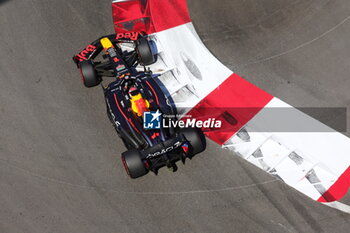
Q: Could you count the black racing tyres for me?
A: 4